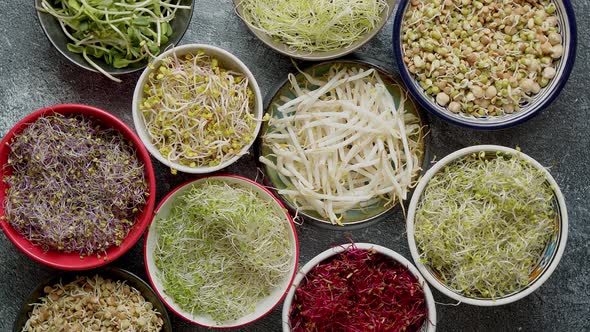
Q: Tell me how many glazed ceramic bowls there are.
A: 10